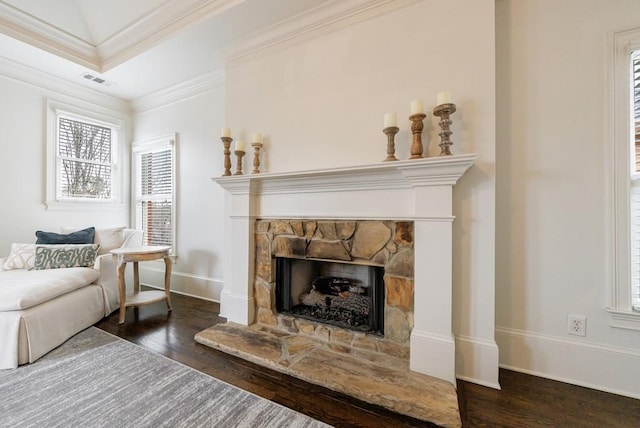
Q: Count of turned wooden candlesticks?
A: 6